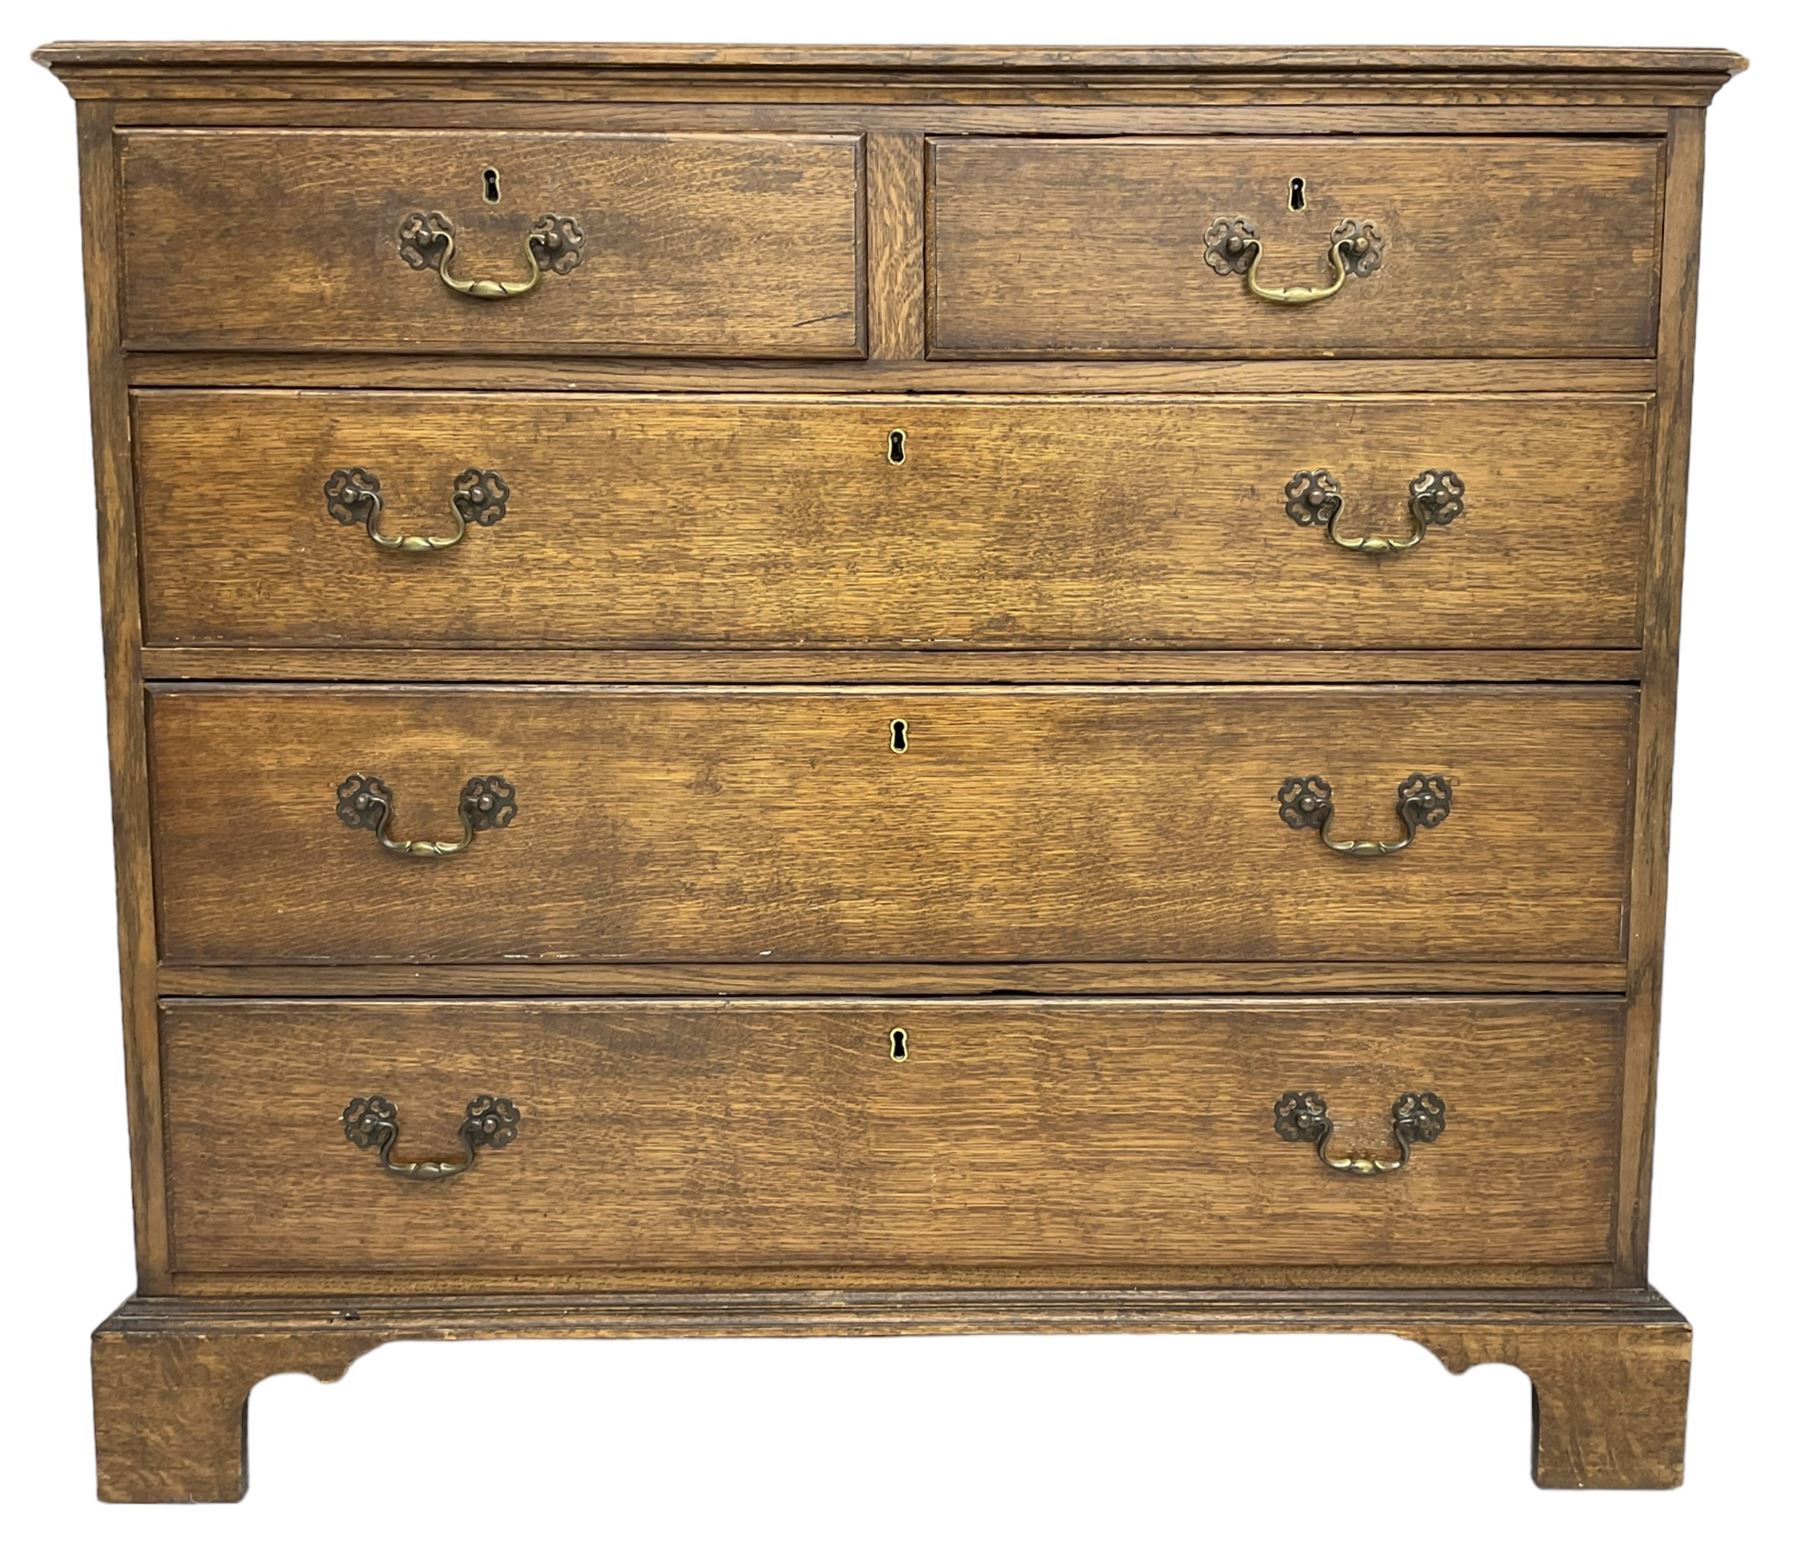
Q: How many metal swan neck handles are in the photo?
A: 8